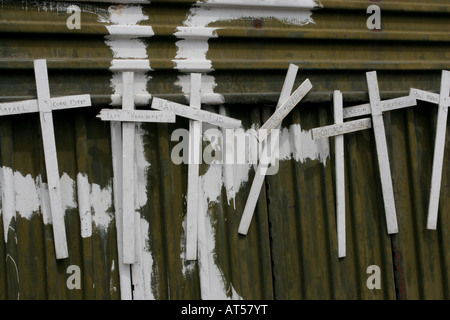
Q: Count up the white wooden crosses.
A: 7